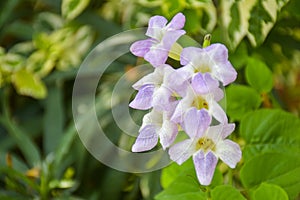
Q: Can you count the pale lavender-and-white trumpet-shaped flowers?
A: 6